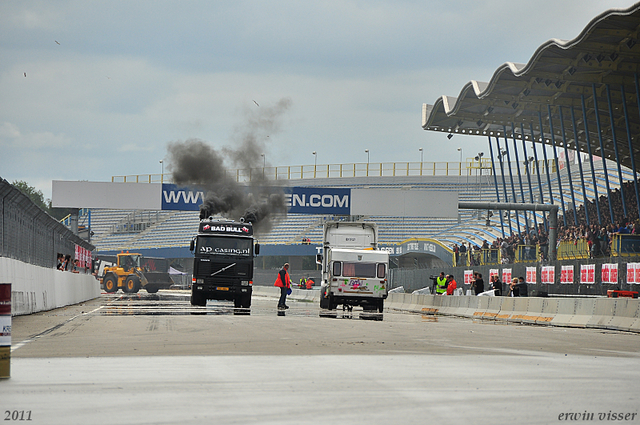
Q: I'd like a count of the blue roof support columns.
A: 15